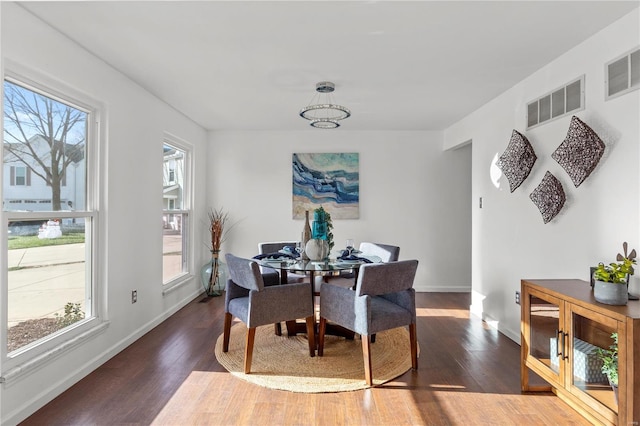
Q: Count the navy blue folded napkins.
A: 4